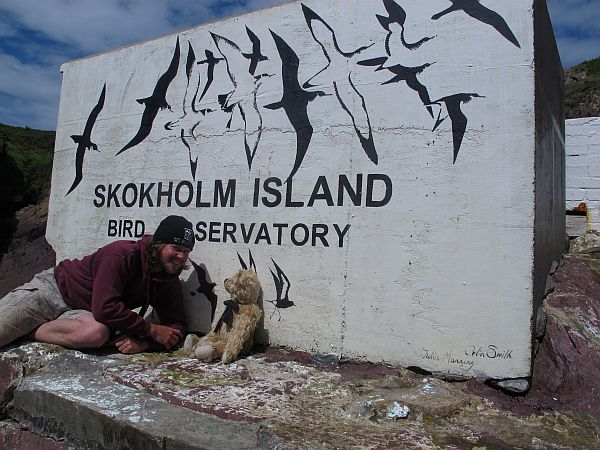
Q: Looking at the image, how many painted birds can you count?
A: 15